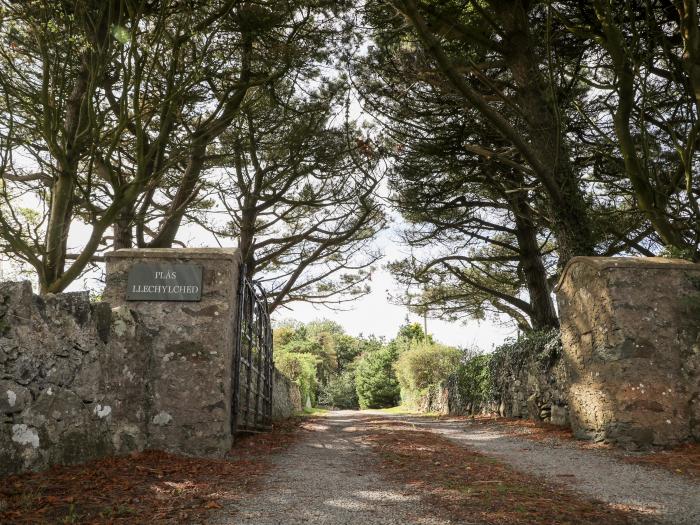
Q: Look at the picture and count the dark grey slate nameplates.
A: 1